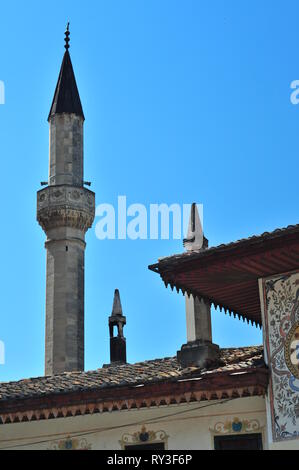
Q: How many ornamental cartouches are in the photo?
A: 3